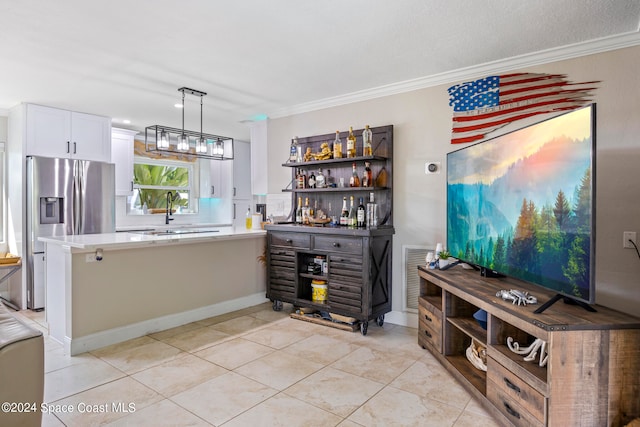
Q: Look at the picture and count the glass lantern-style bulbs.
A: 4